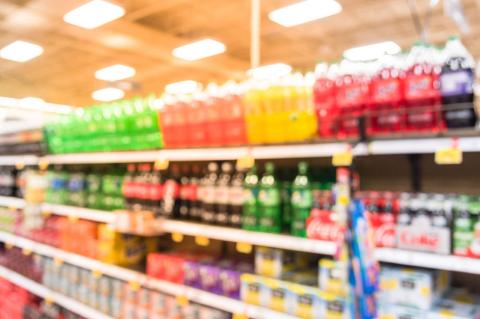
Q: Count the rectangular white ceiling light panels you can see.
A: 9